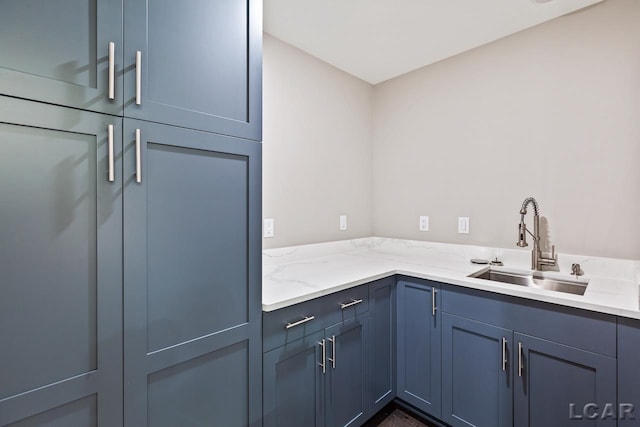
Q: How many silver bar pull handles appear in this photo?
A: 11